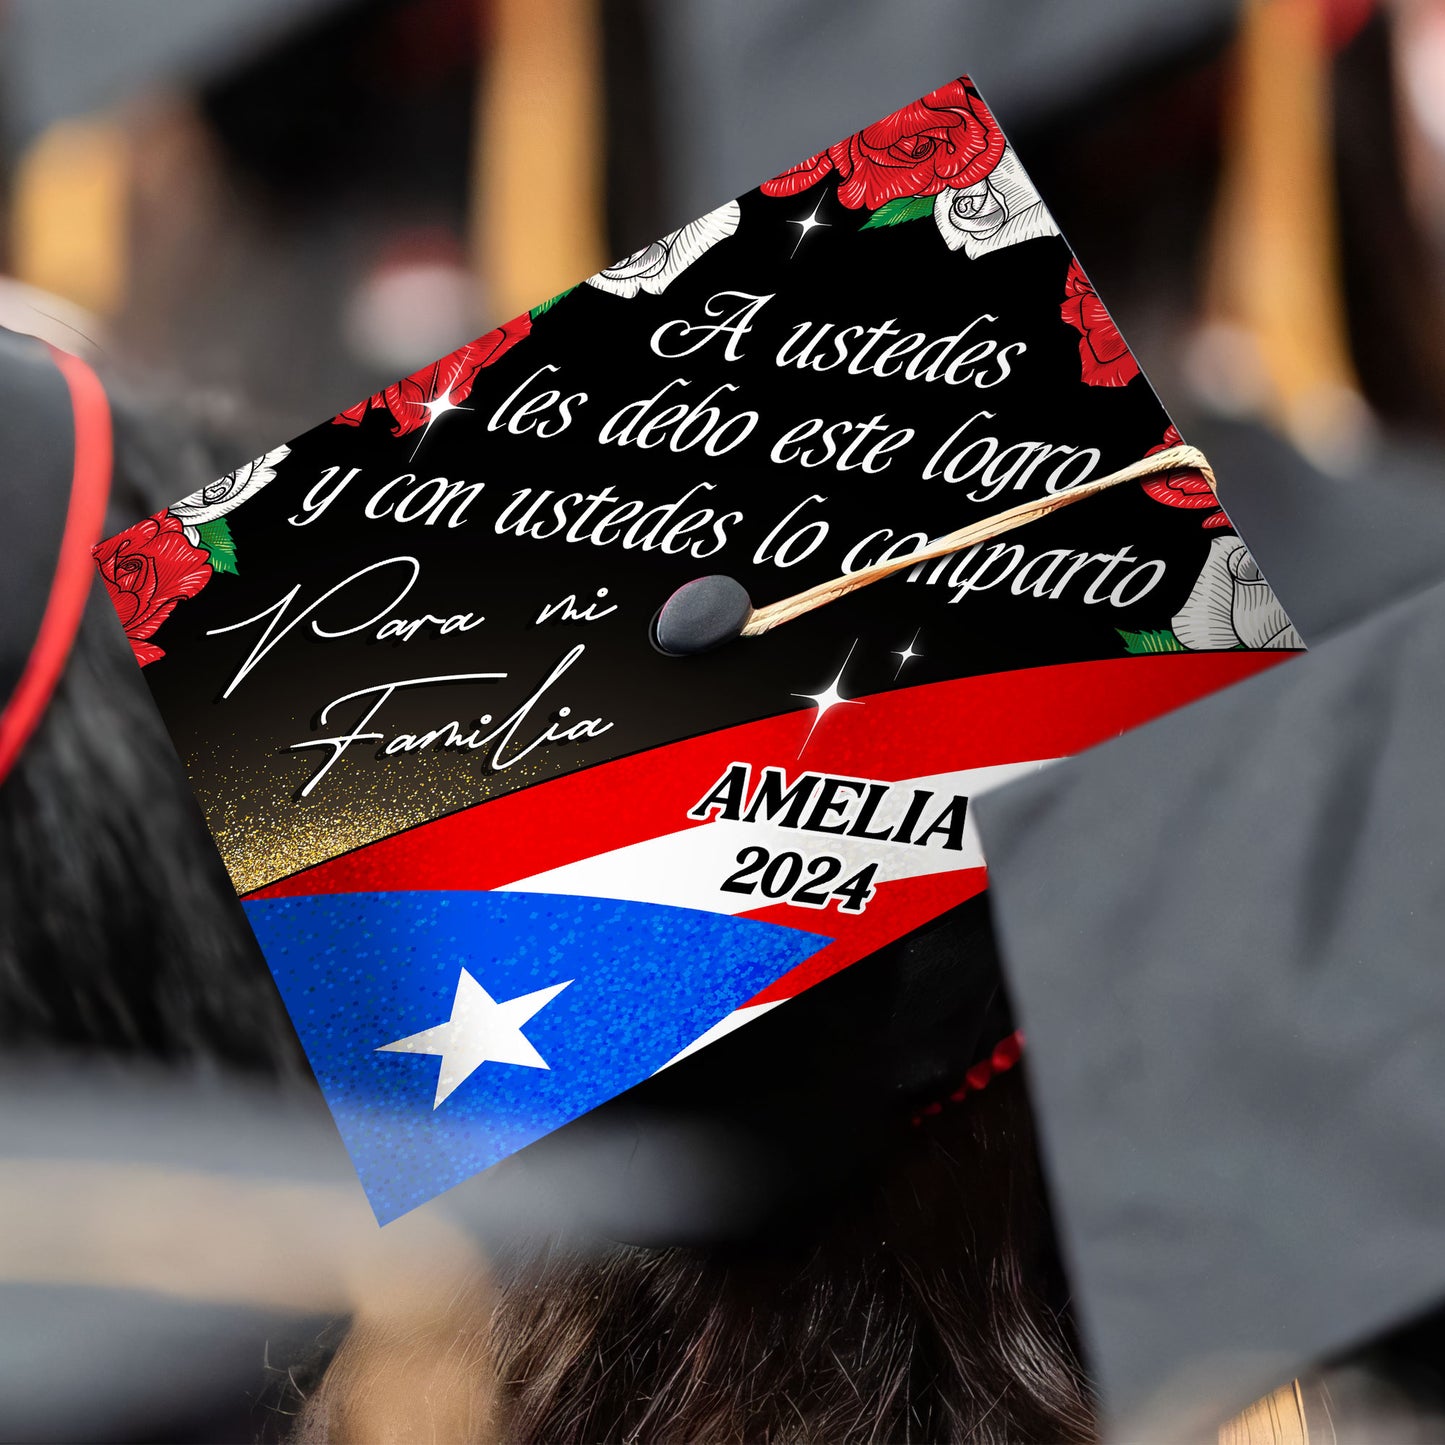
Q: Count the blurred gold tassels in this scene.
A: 3